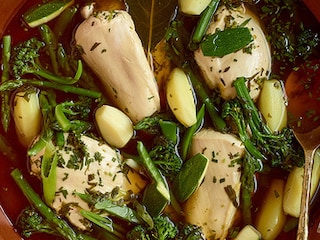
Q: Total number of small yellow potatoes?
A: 8